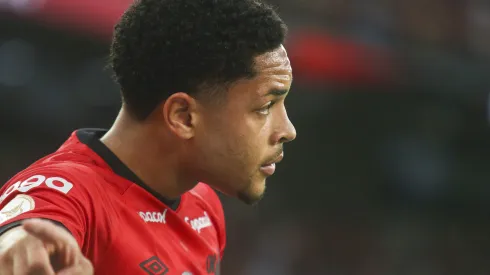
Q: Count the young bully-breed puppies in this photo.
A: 0